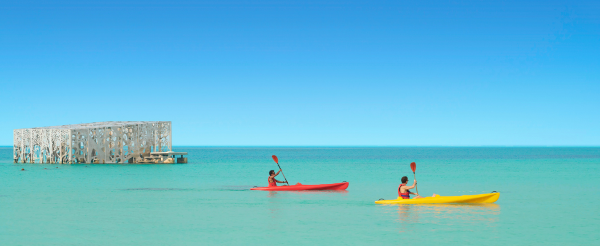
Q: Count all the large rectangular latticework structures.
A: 1